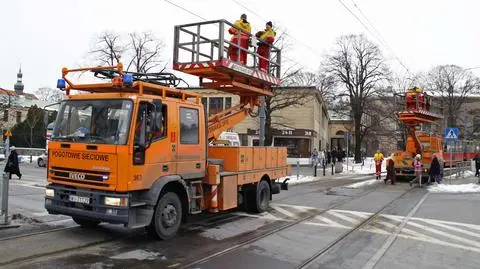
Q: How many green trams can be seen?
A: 0